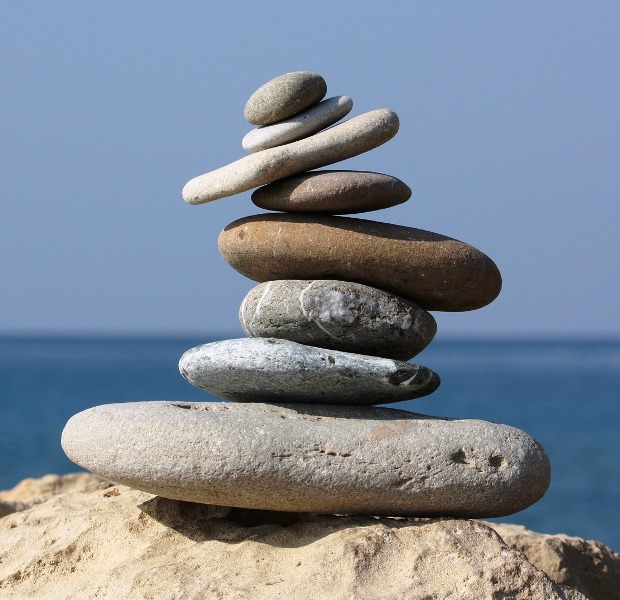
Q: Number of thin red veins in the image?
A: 0